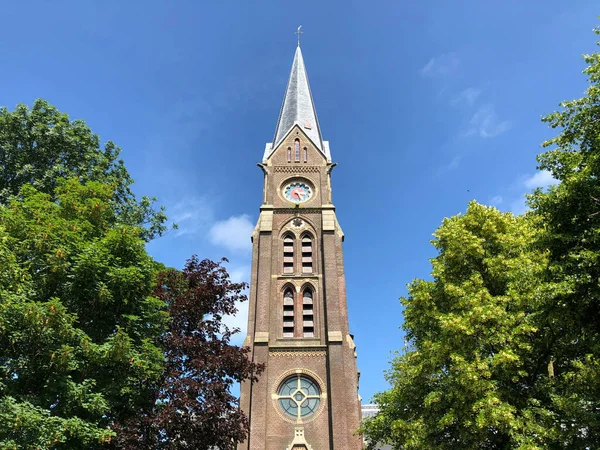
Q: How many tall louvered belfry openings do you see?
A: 4